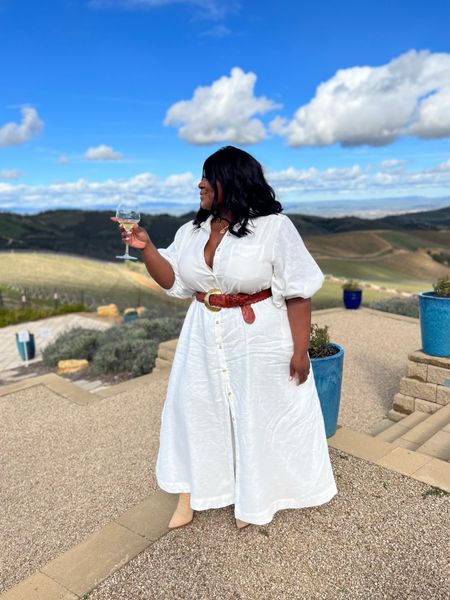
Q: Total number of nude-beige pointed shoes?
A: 2